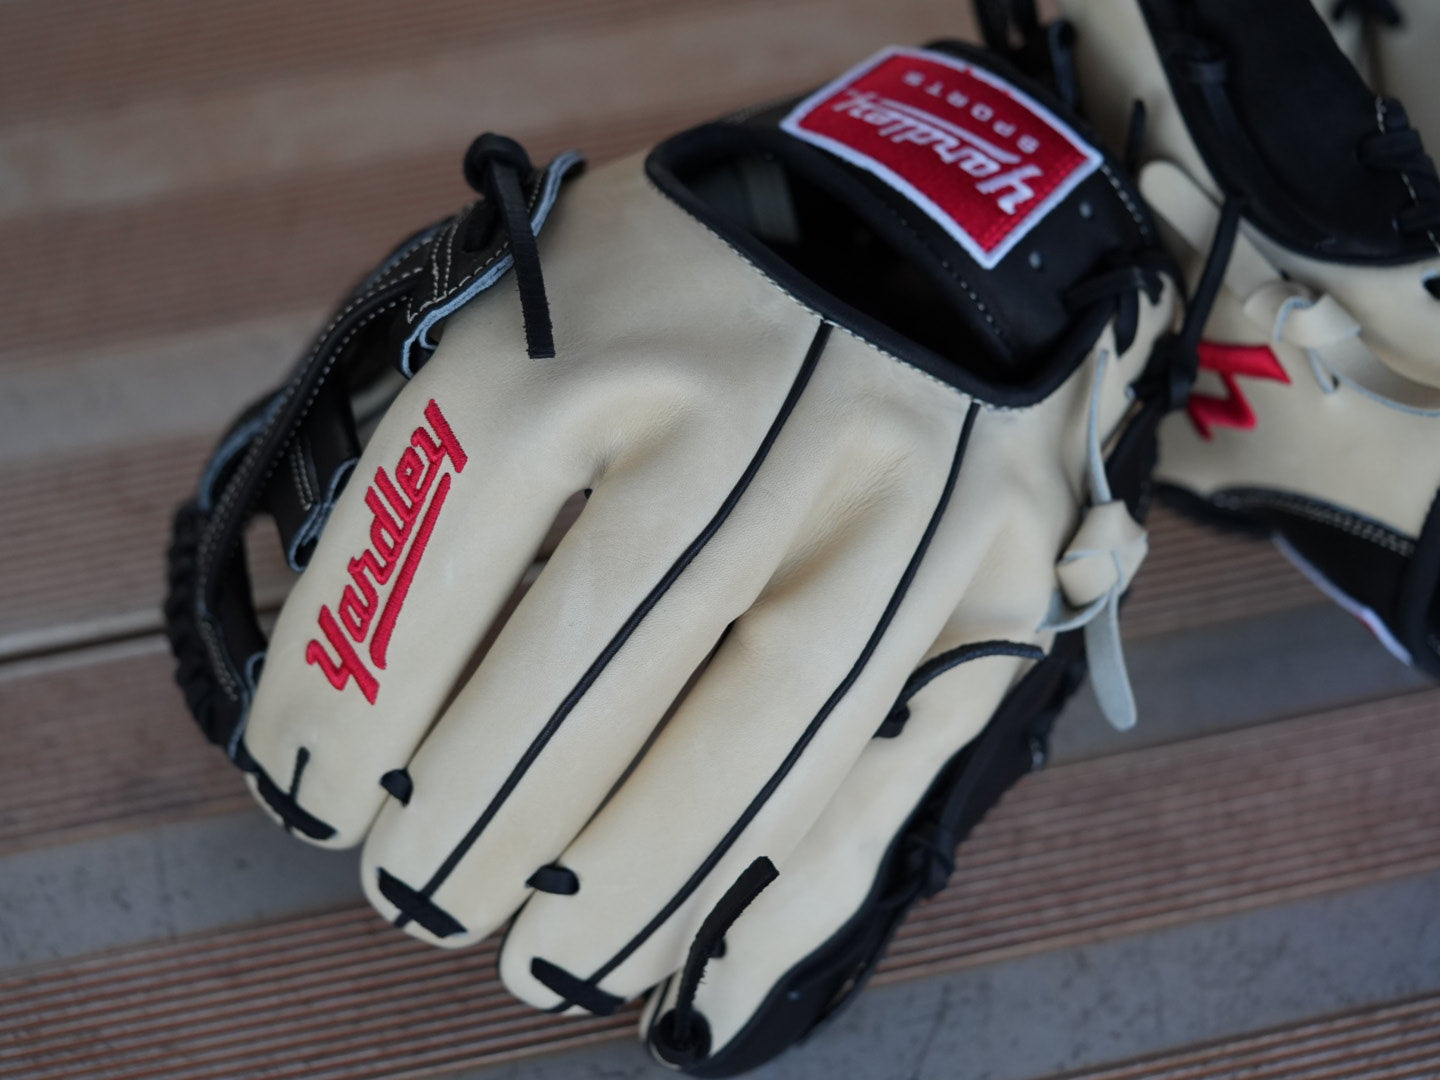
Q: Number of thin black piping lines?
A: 2